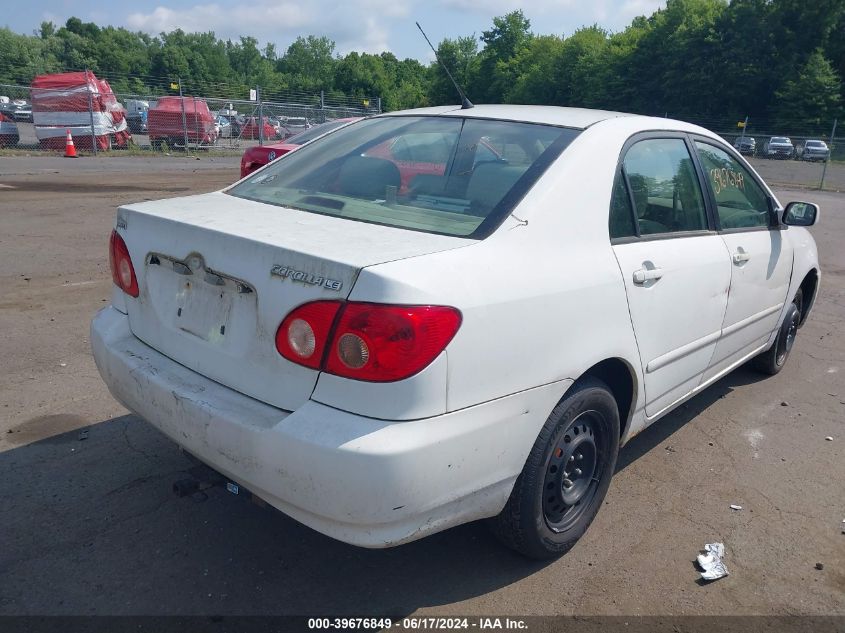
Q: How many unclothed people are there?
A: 0